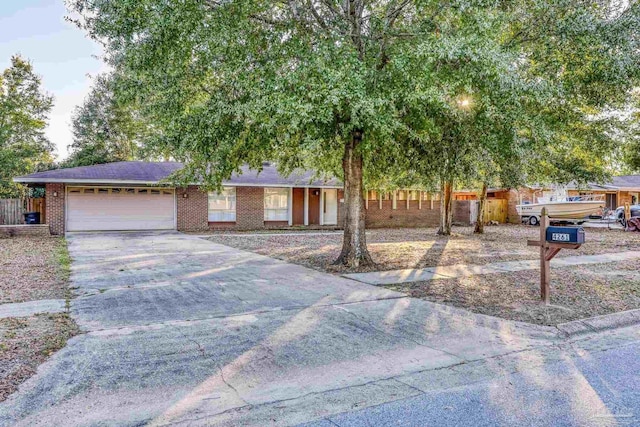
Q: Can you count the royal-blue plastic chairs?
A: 0